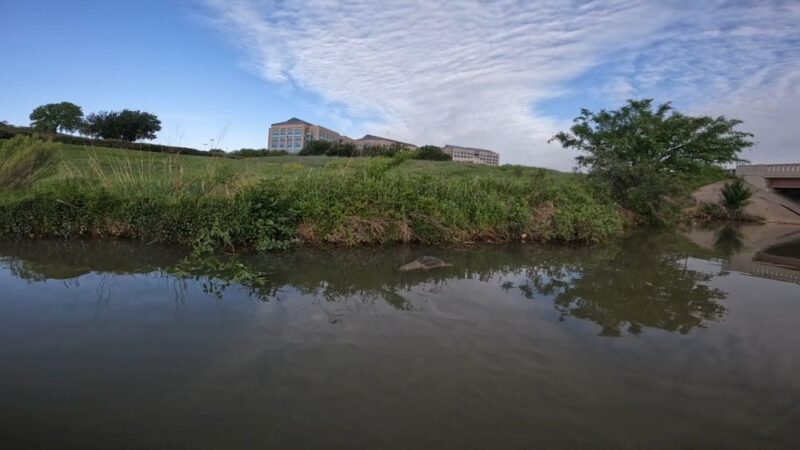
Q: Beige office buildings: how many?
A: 3